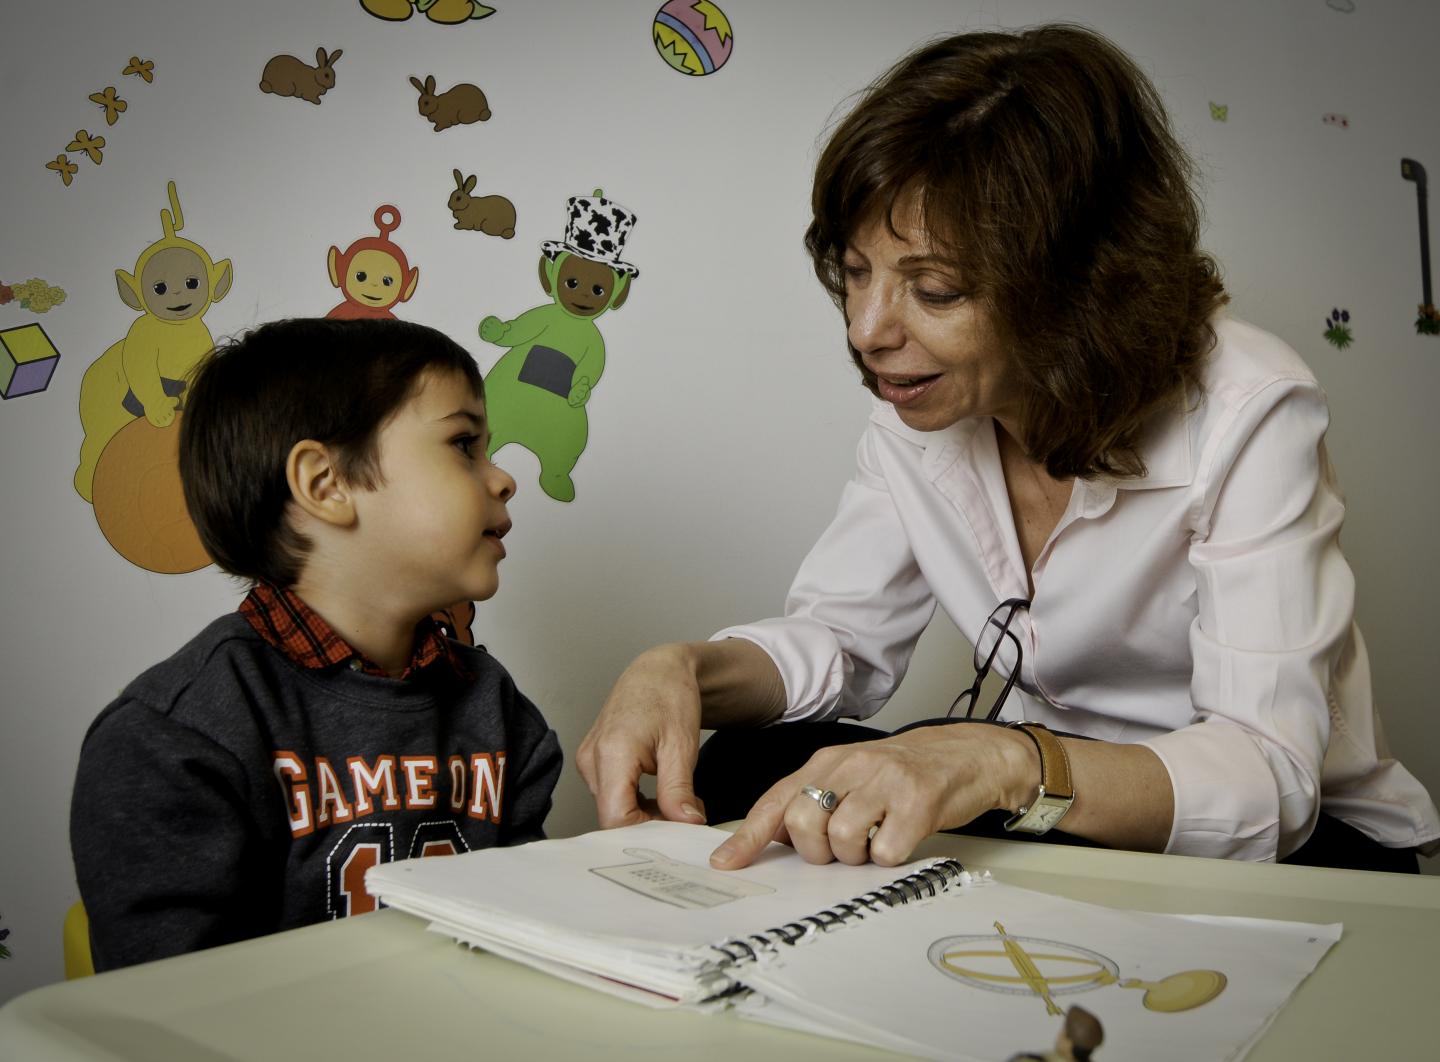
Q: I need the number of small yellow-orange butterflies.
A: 4